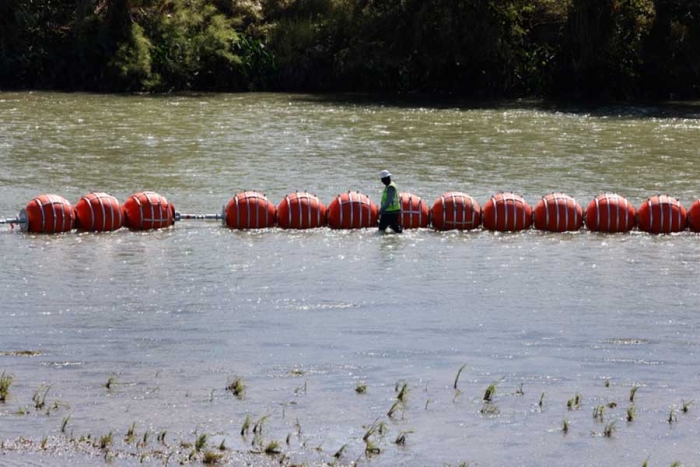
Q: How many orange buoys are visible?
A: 13